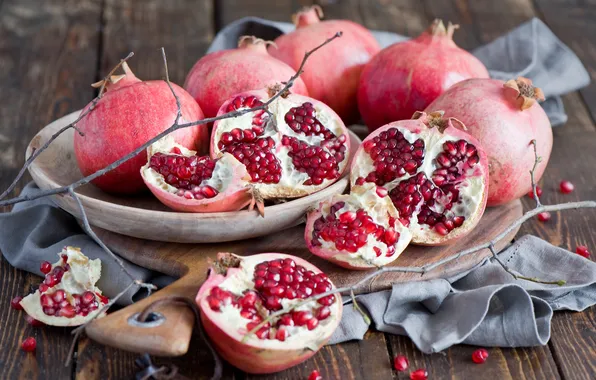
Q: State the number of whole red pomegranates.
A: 5